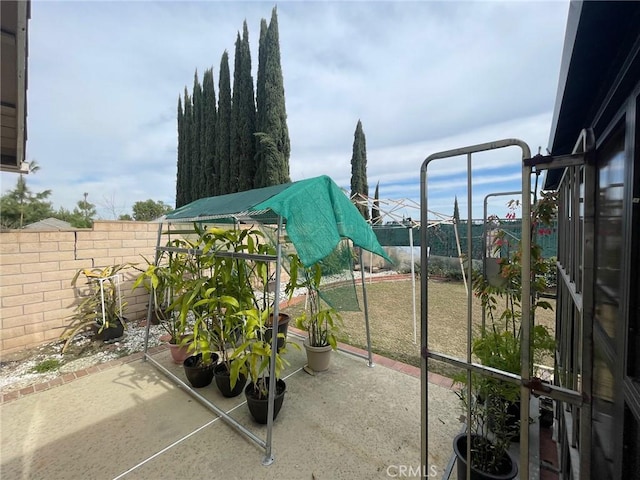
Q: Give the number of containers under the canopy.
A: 6